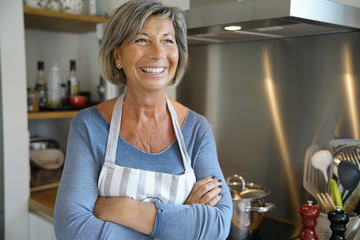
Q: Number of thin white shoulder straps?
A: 2